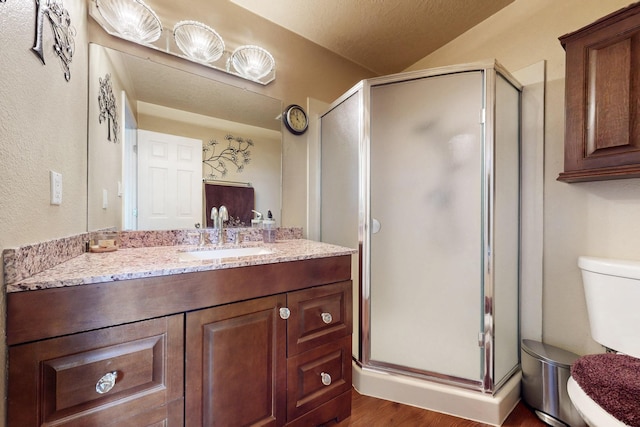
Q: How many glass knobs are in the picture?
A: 4